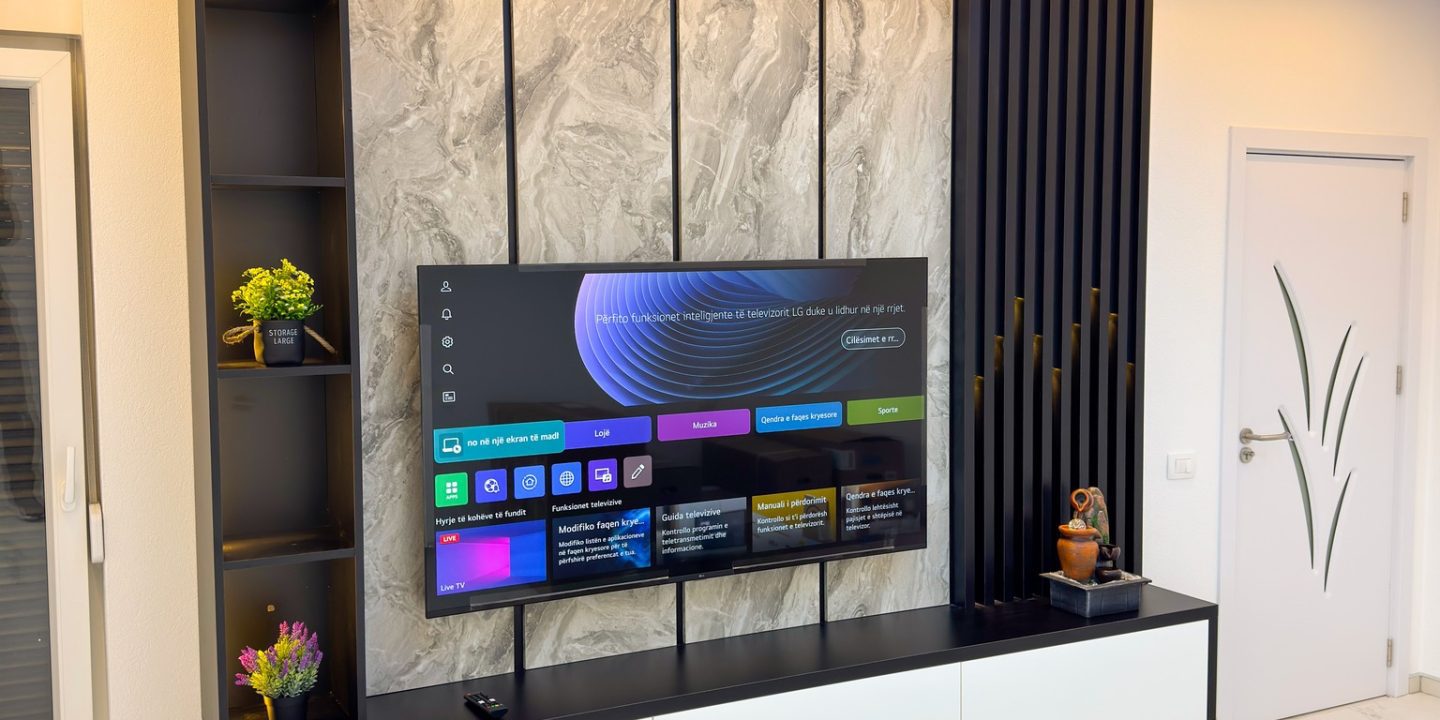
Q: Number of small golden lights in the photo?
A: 9